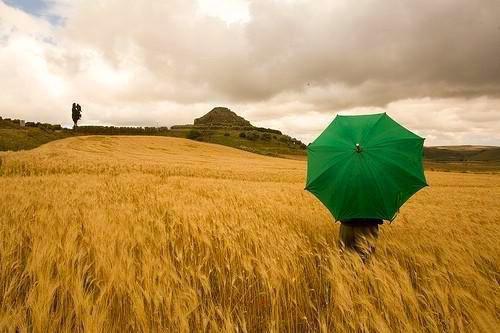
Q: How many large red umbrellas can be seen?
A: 0